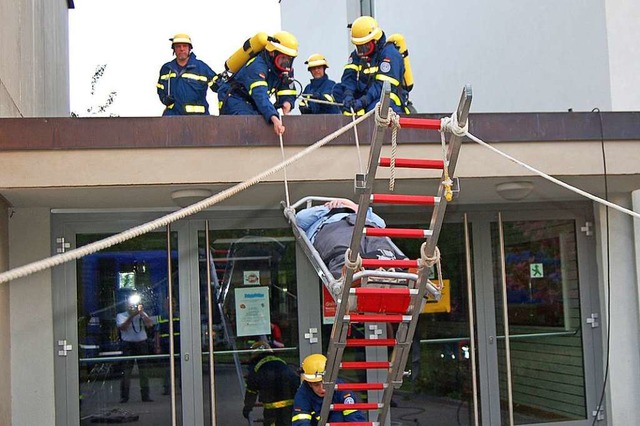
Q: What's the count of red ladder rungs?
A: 12